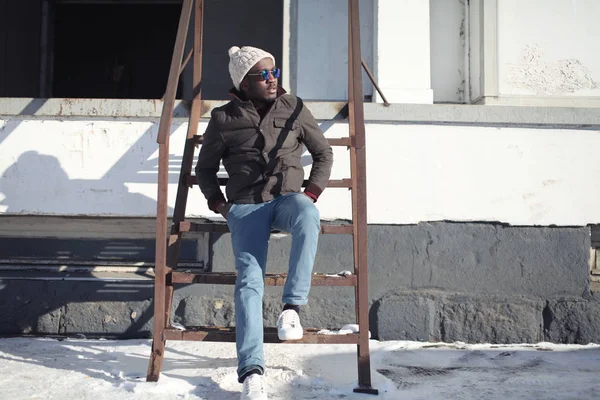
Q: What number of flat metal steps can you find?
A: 5